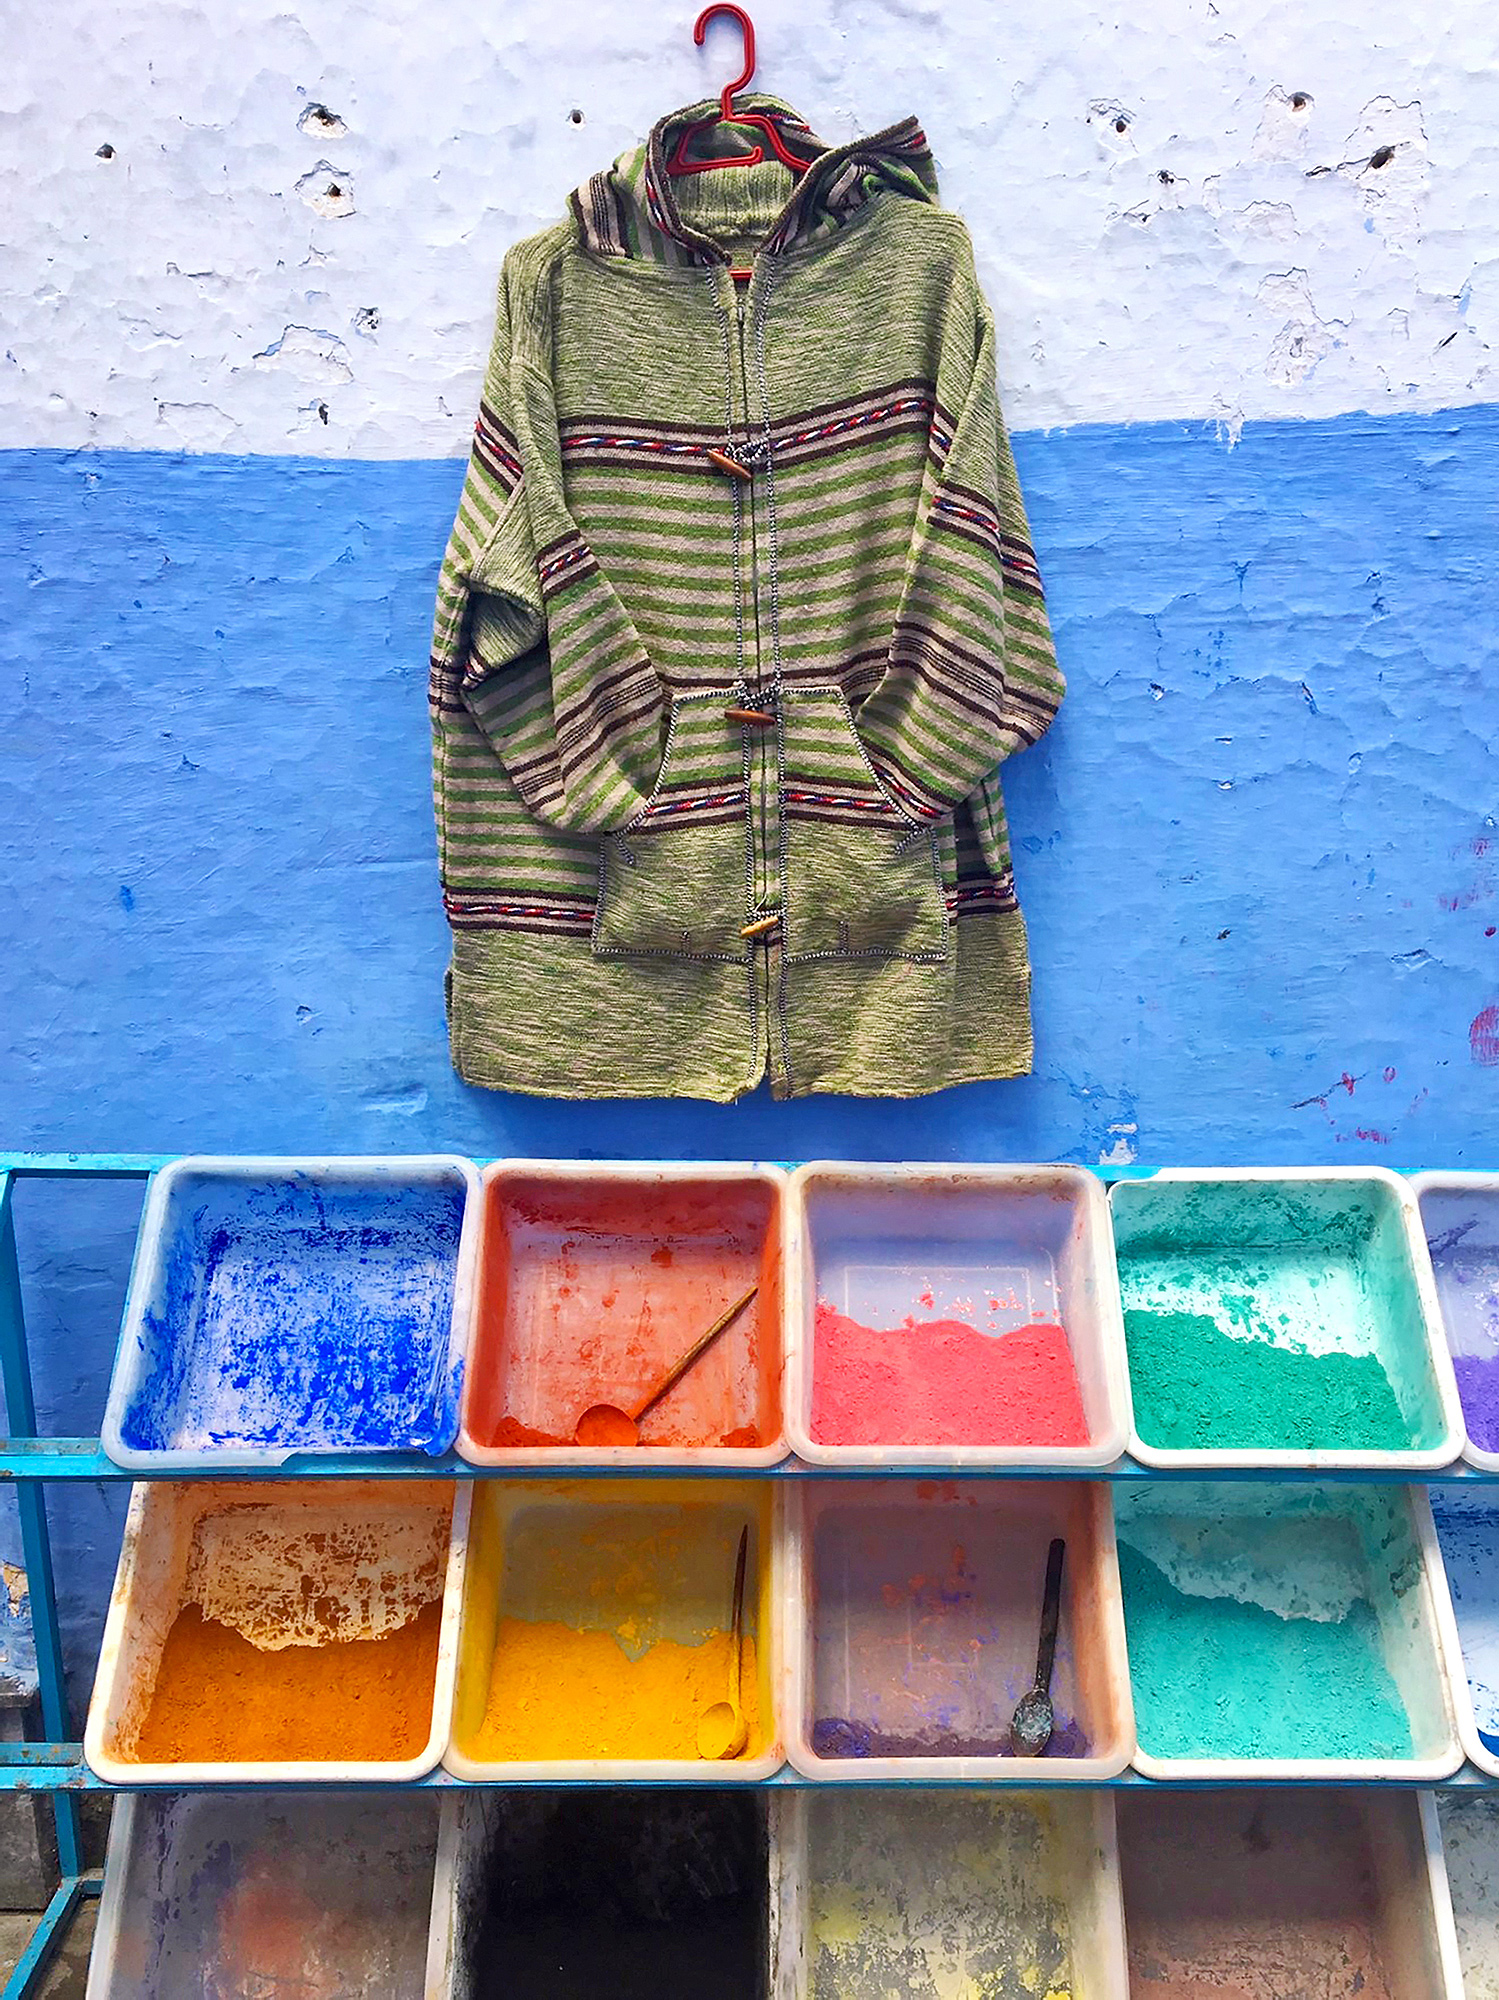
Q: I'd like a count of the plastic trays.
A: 15